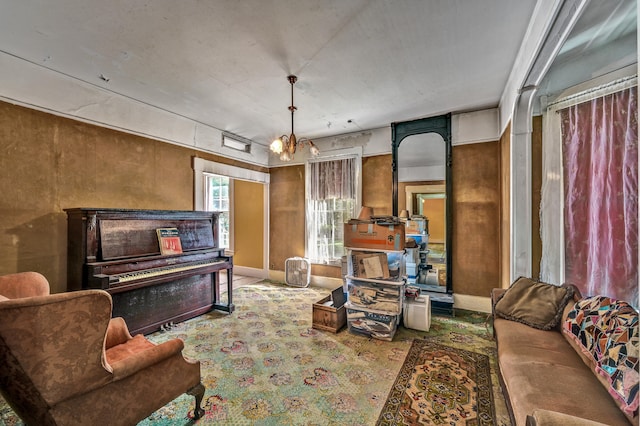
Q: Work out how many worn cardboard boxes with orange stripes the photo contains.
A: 1